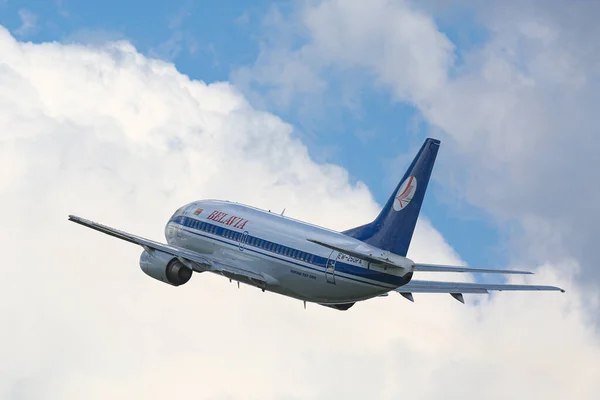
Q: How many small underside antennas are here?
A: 3